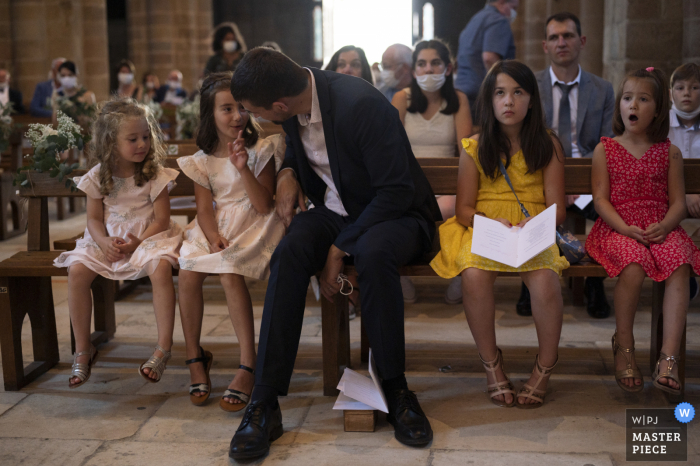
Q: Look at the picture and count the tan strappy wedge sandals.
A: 2